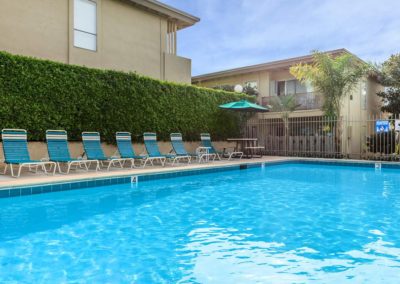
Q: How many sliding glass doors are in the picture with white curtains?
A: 1